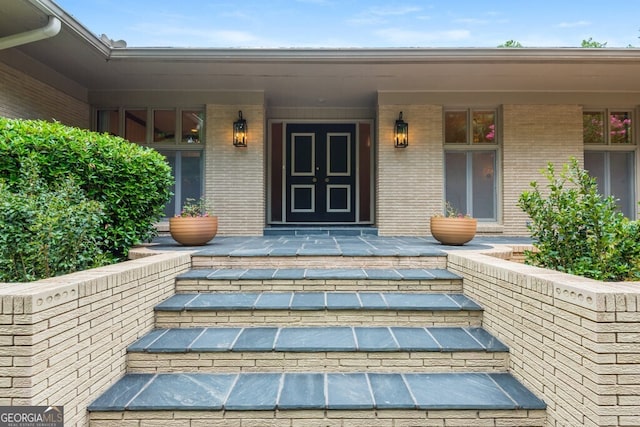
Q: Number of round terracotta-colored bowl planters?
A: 2